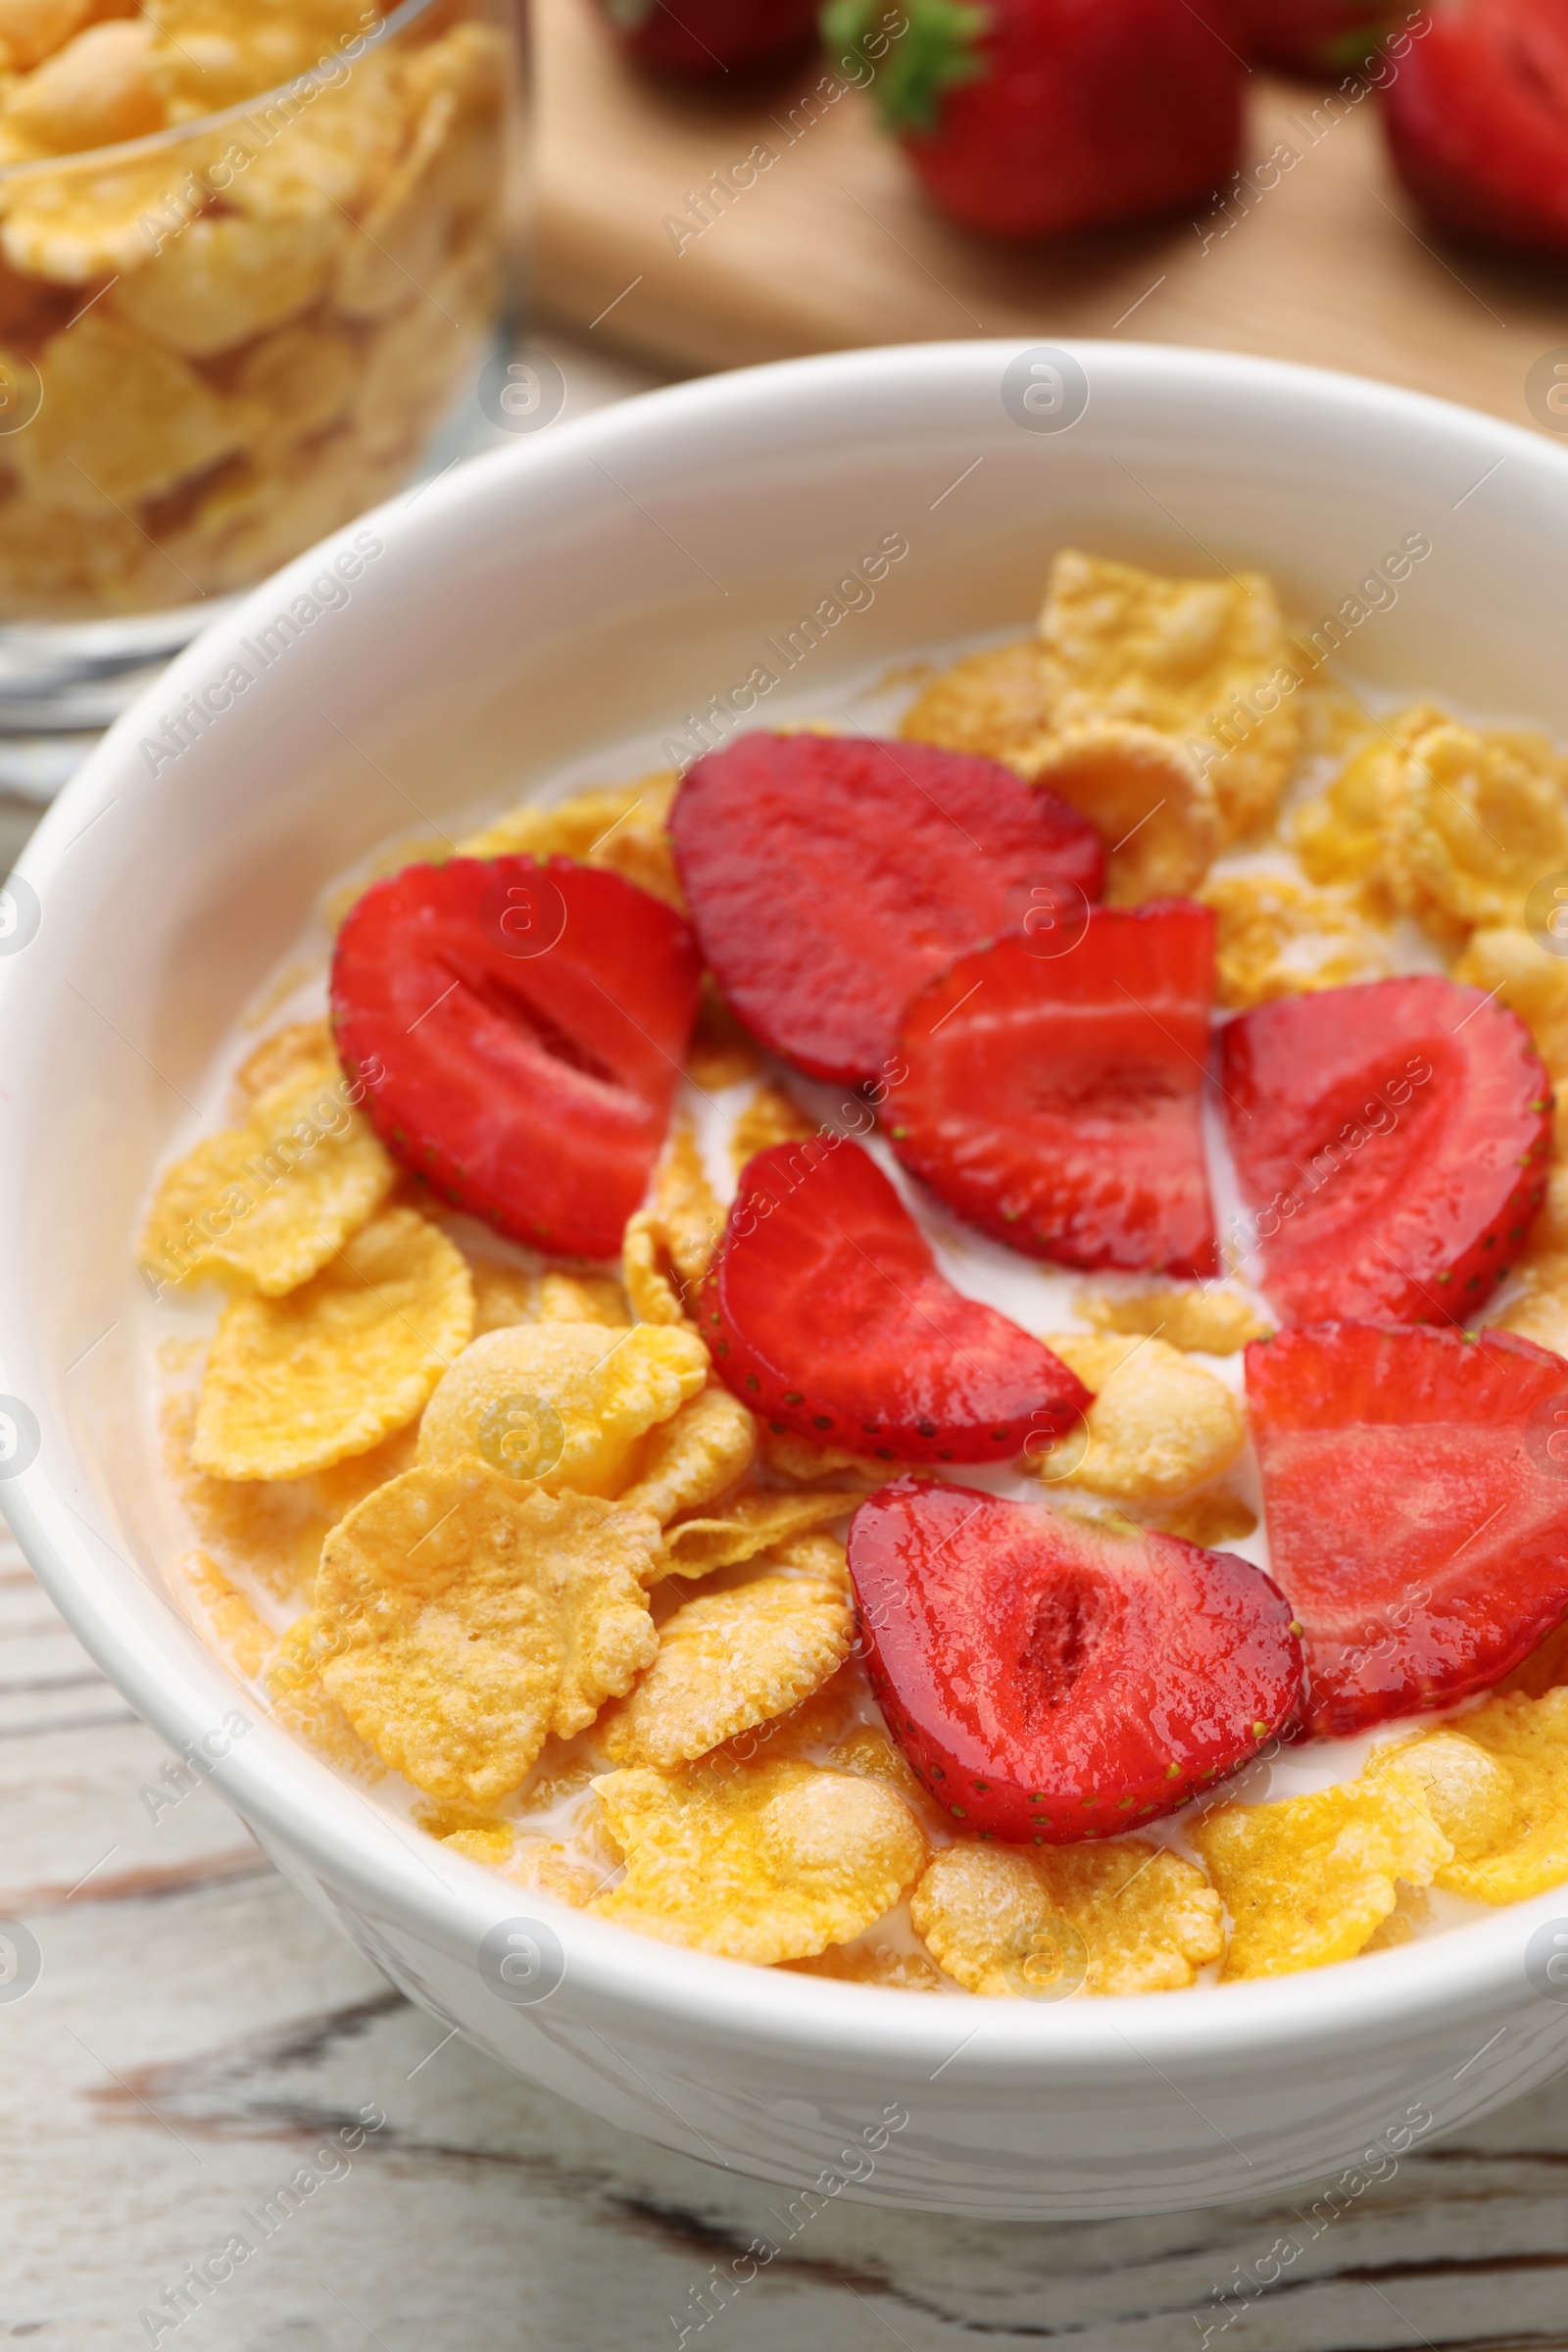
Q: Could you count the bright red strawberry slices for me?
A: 7